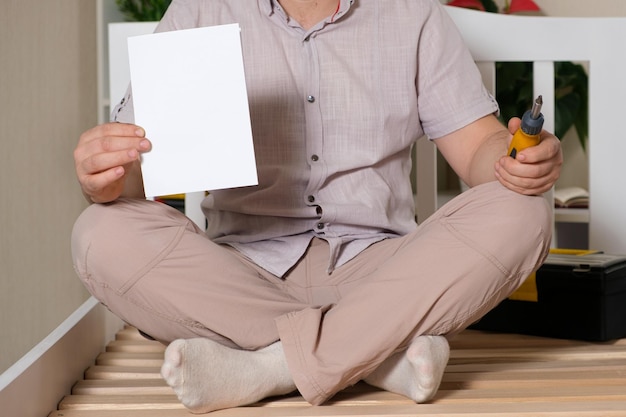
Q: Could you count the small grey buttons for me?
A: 4